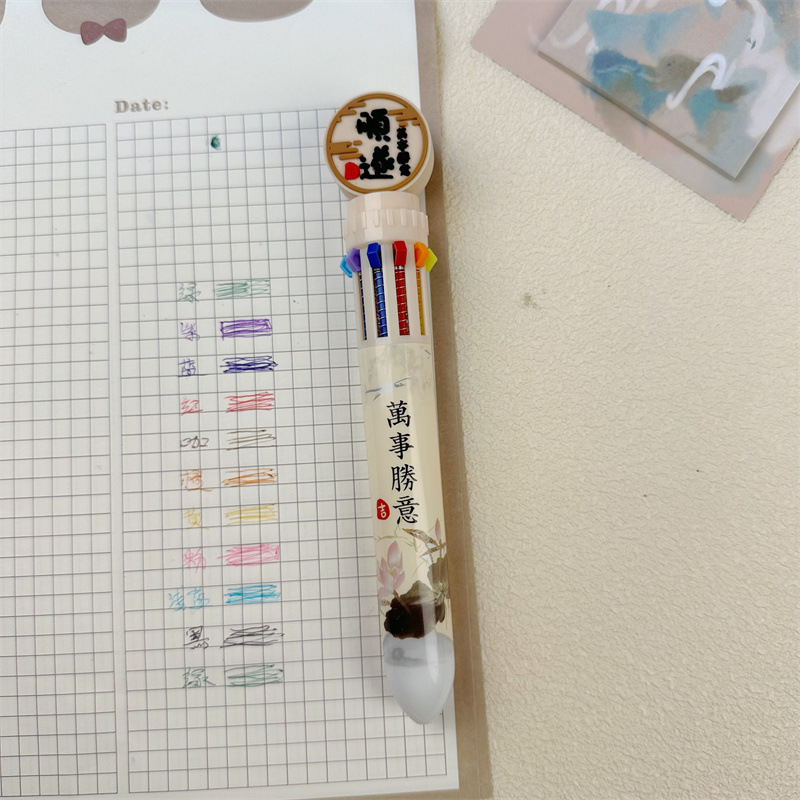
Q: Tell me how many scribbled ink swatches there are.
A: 11